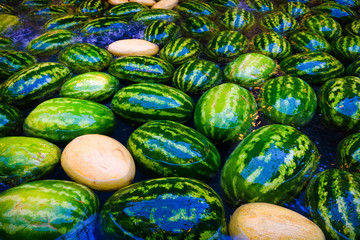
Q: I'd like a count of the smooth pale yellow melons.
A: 6